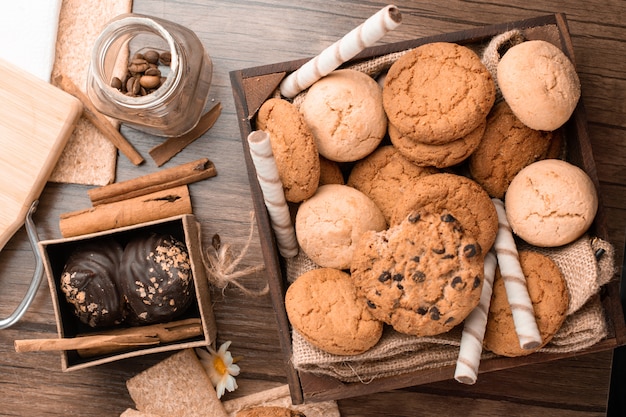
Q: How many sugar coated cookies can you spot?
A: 4